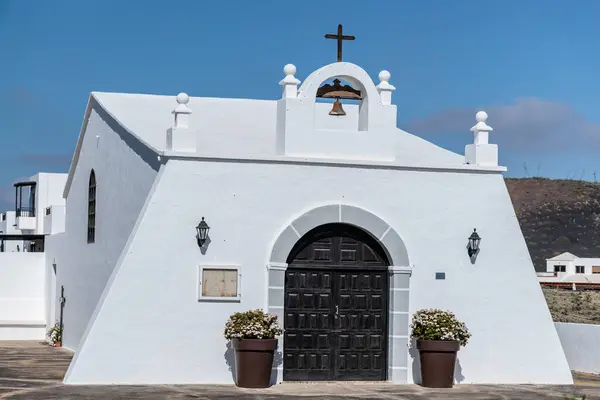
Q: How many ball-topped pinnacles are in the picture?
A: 4